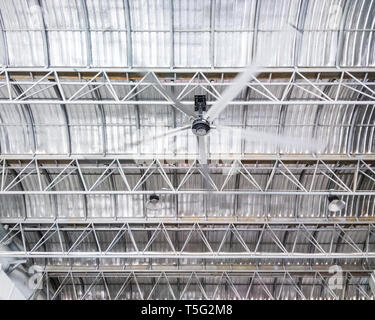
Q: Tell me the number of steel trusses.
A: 4